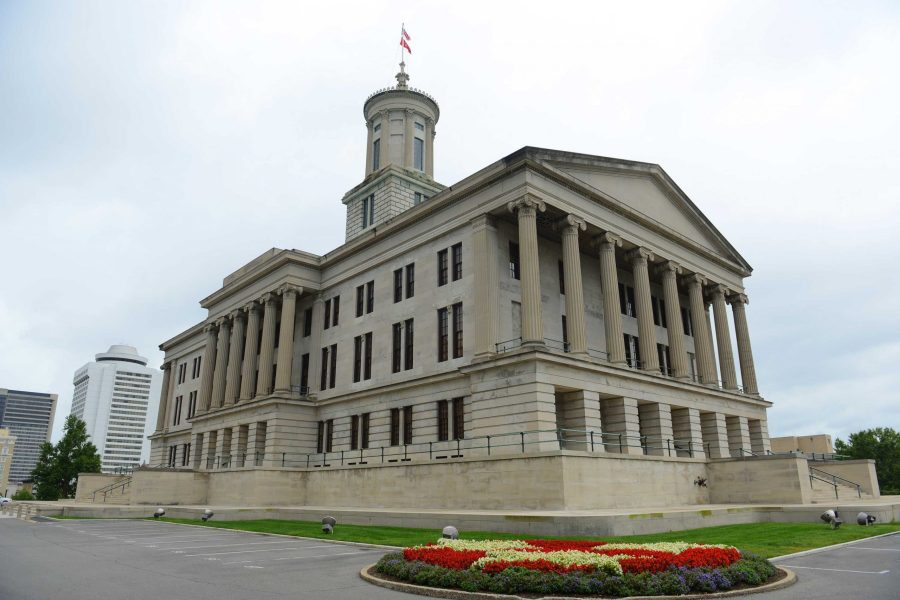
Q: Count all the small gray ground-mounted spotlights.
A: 6